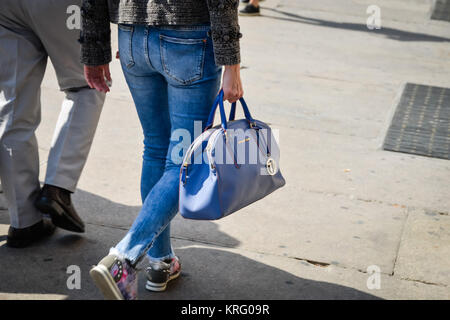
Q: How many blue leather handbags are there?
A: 1